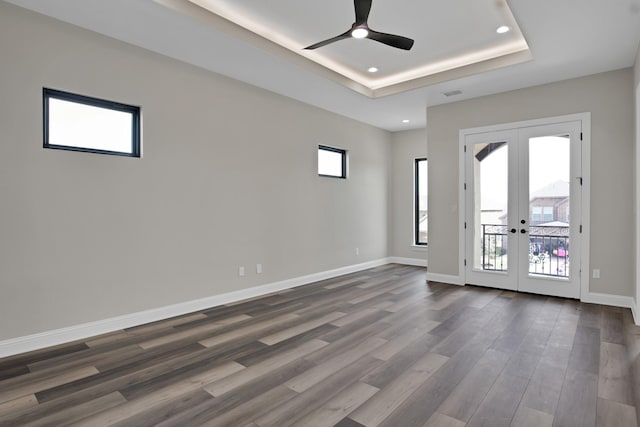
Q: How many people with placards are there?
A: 0